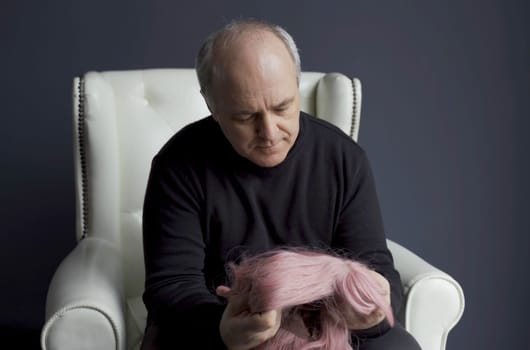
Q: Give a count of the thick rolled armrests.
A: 2